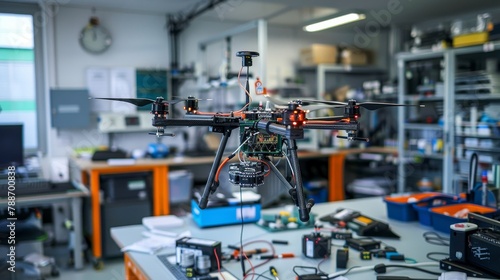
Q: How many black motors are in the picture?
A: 4